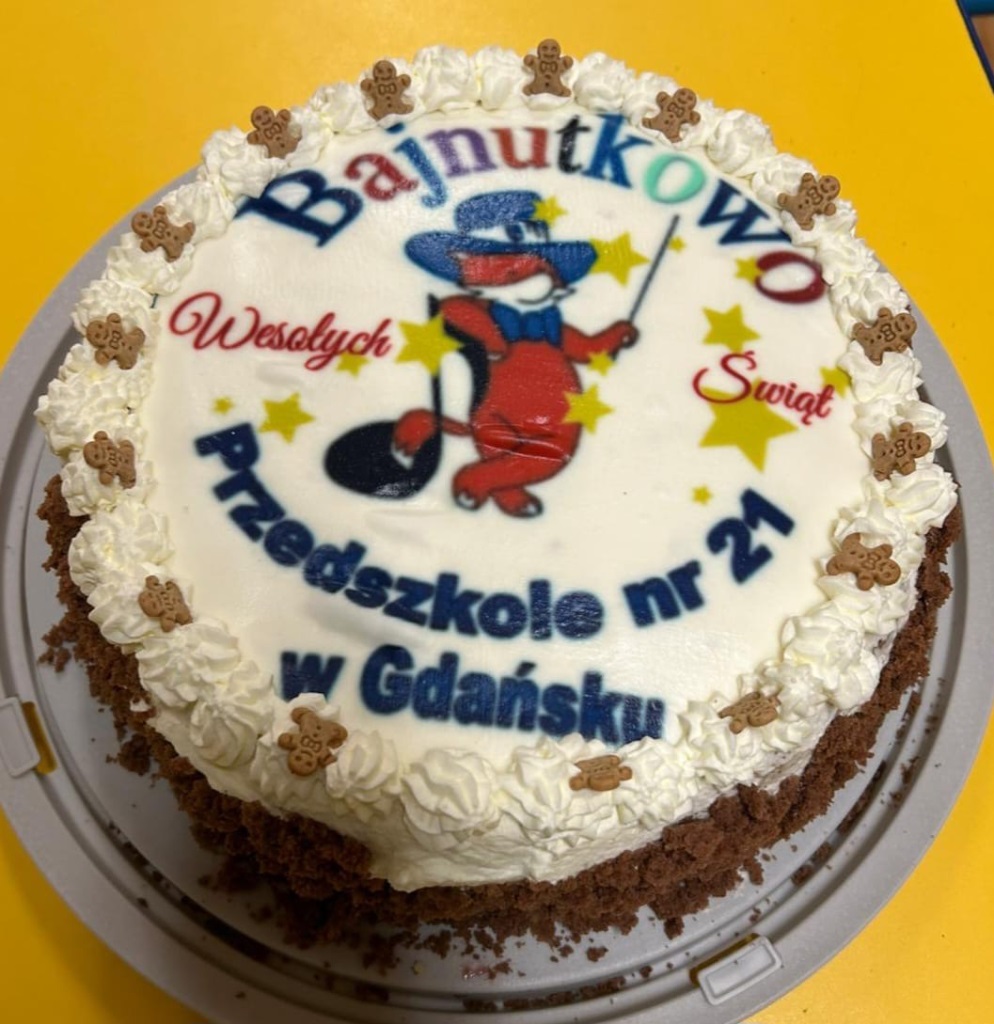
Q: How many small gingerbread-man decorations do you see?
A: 15